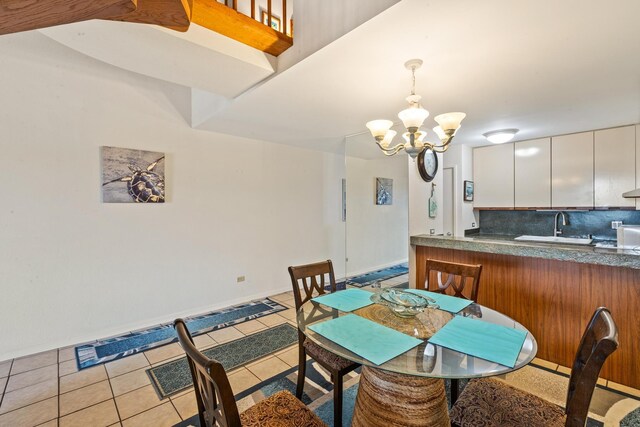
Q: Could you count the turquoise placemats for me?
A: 4